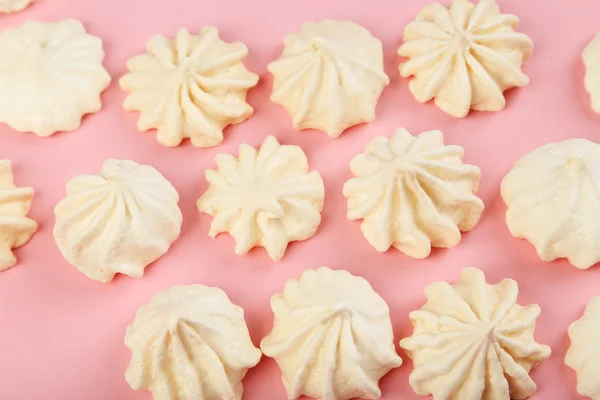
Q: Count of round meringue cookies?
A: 15